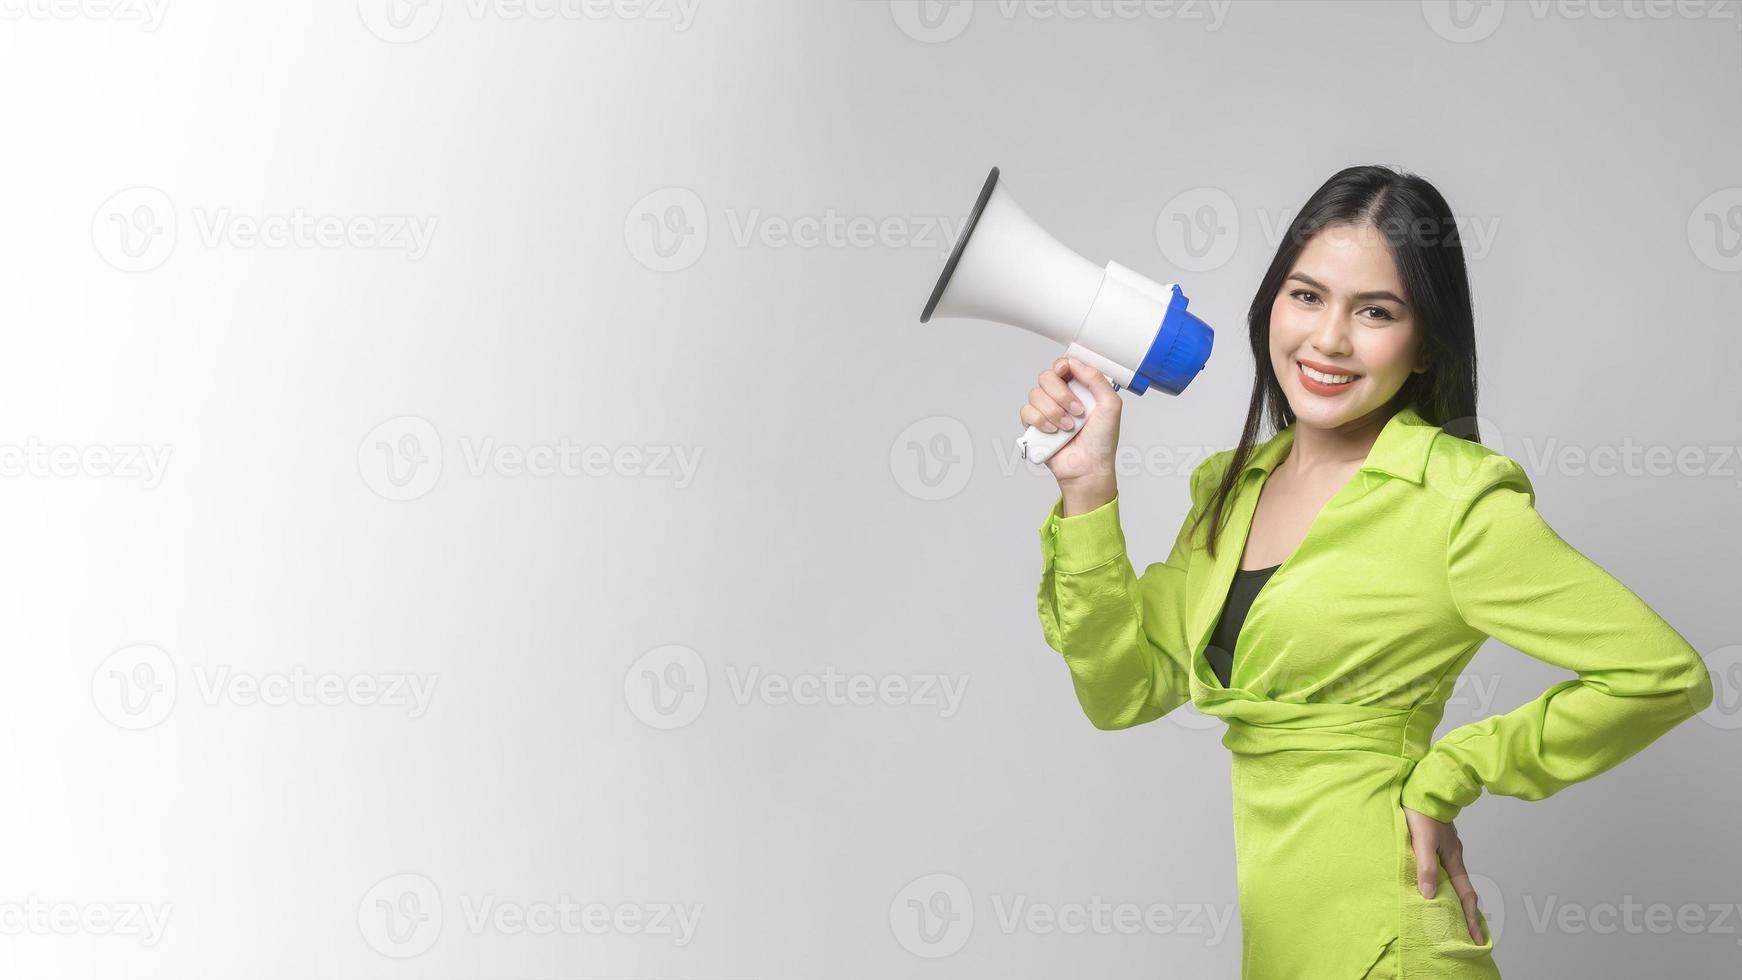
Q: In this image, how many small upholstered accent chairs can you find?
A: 0